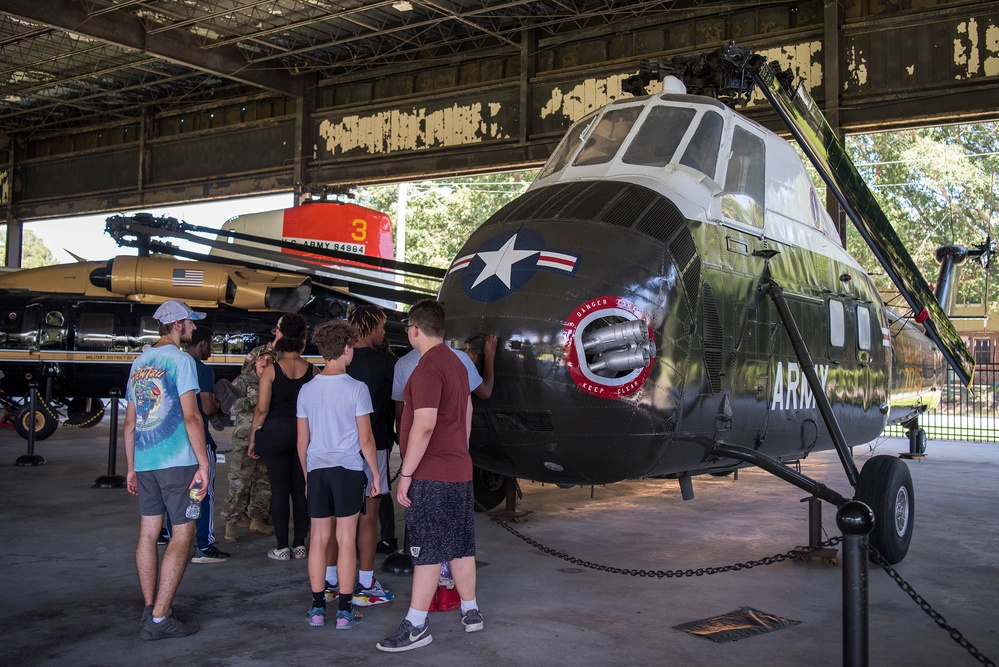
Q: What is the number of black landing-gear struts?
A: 2